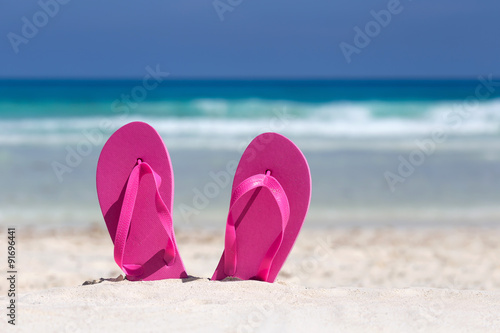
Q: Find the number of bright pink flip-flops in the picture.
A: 2